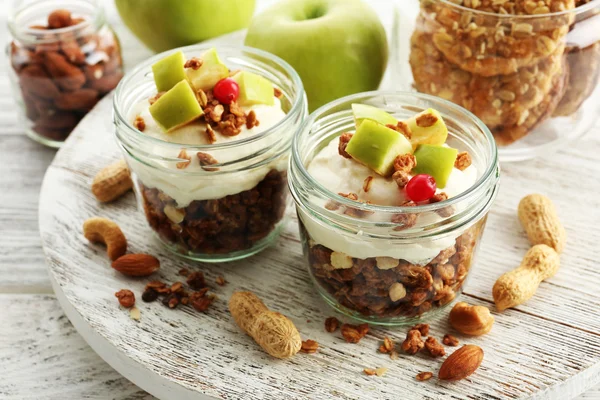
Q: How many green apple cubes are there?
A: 8